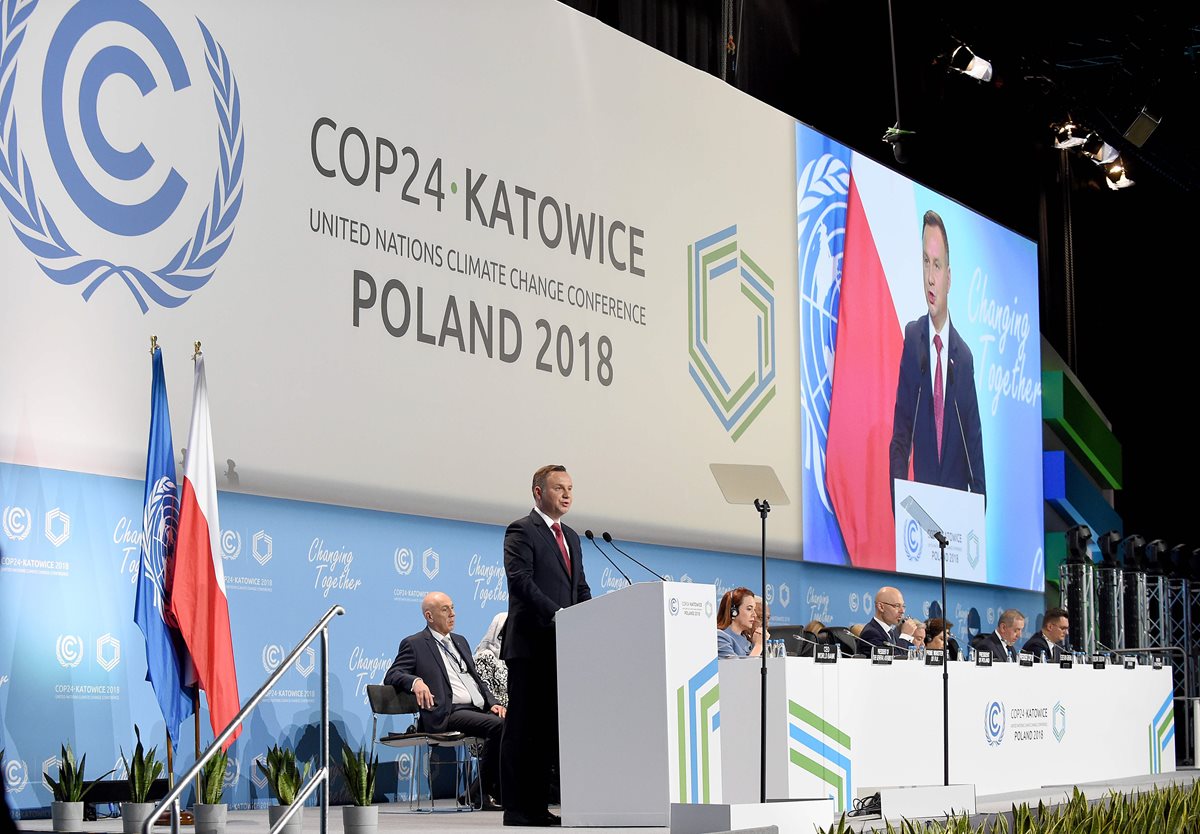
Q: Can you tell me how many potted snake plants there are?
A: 5